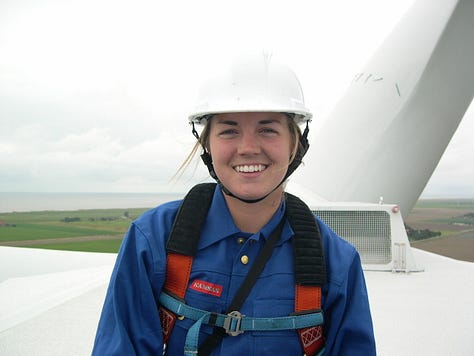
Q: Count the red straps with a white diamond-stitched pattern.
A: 2